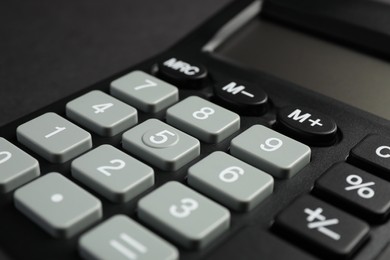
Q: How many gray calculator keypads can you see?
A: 12